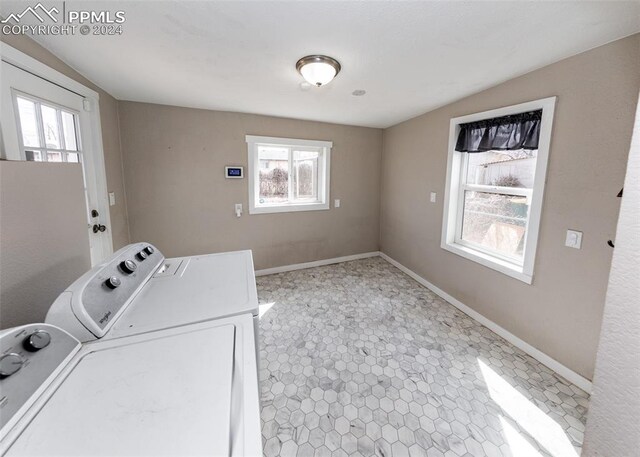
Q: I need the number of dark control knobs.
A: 6